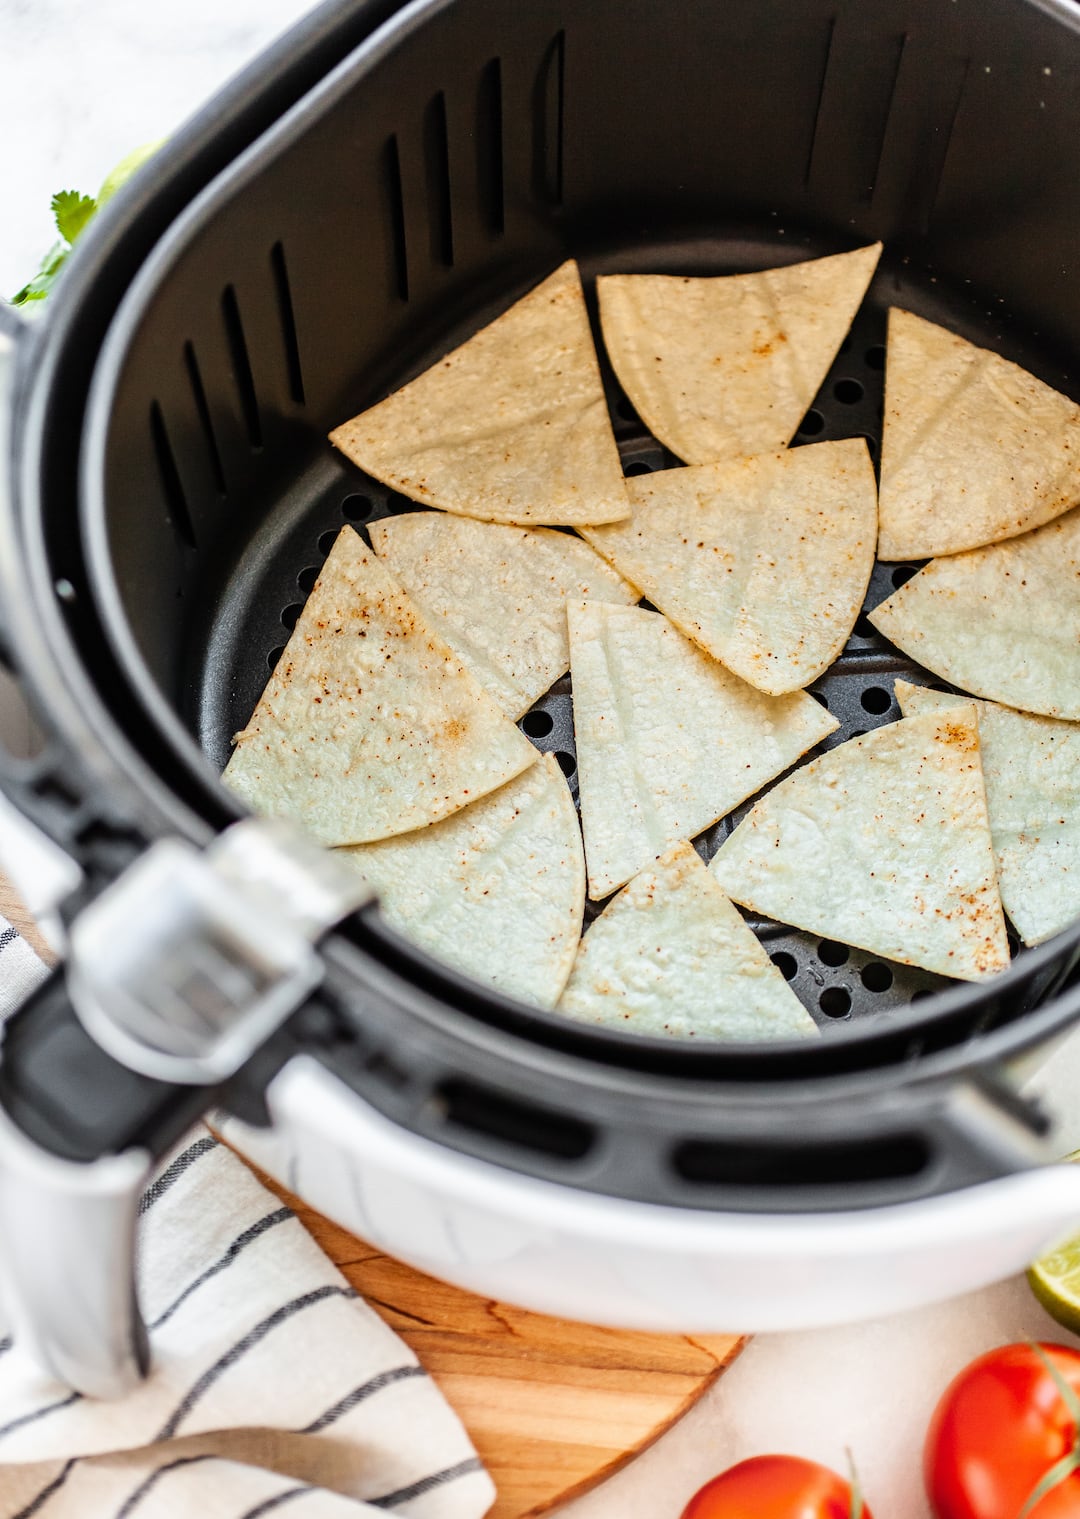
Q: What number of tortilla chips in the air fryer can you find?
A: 12